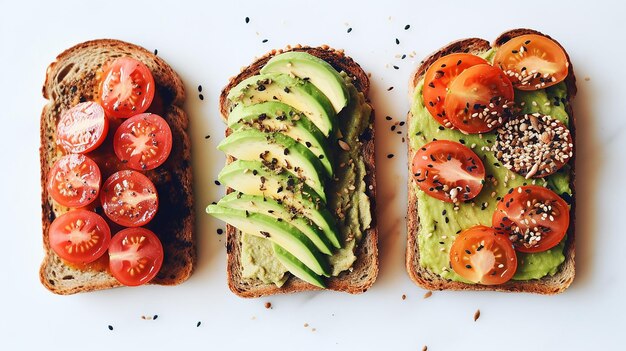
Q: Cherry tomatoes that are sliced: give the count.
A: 14